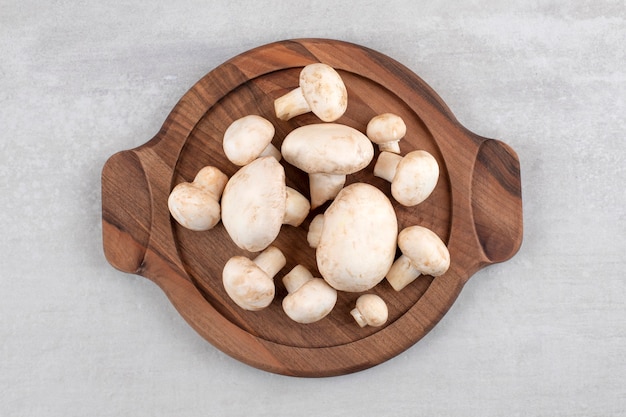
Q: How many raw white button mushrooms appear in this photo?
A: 12